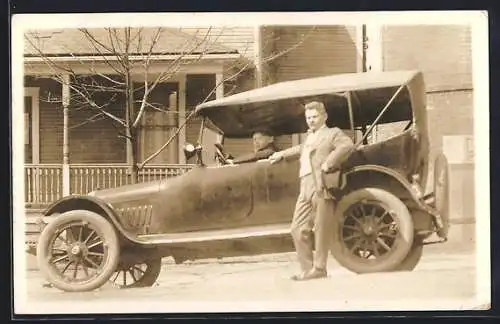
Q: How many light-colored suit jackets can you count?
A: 1